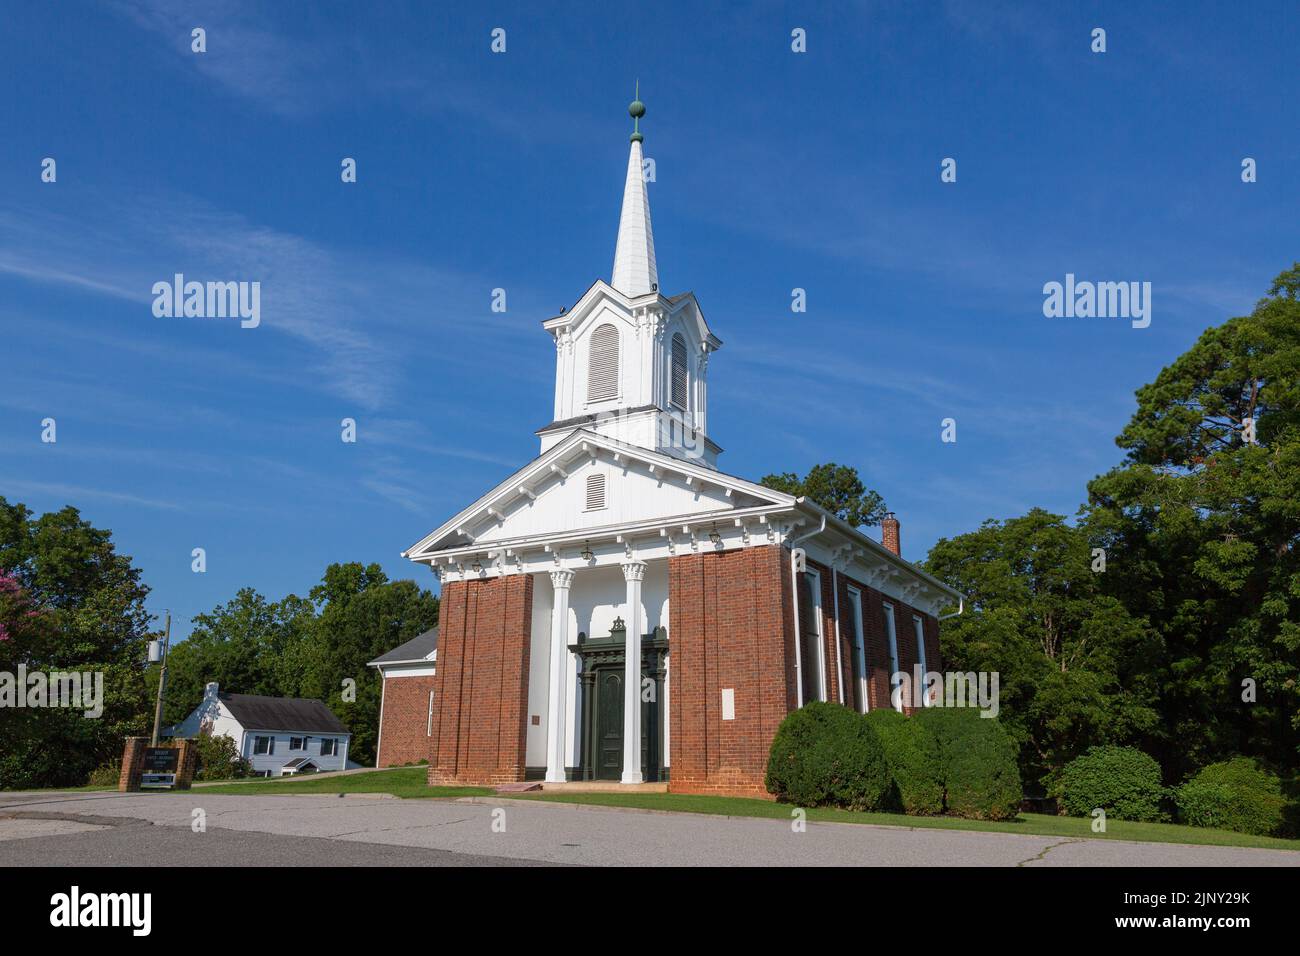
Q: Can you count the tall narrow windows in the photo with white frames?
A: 4